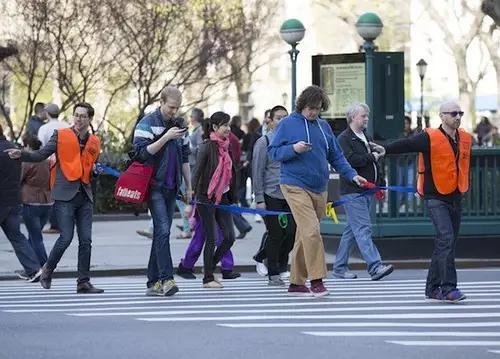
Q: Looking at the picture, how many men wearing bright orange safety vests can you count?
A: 2